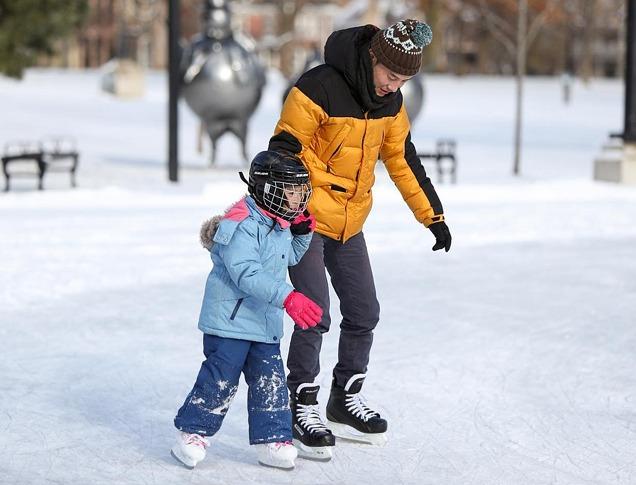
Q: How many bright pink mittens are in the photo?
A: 2